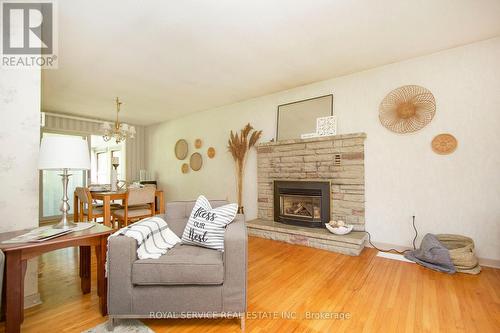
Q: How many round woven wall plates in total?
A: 7